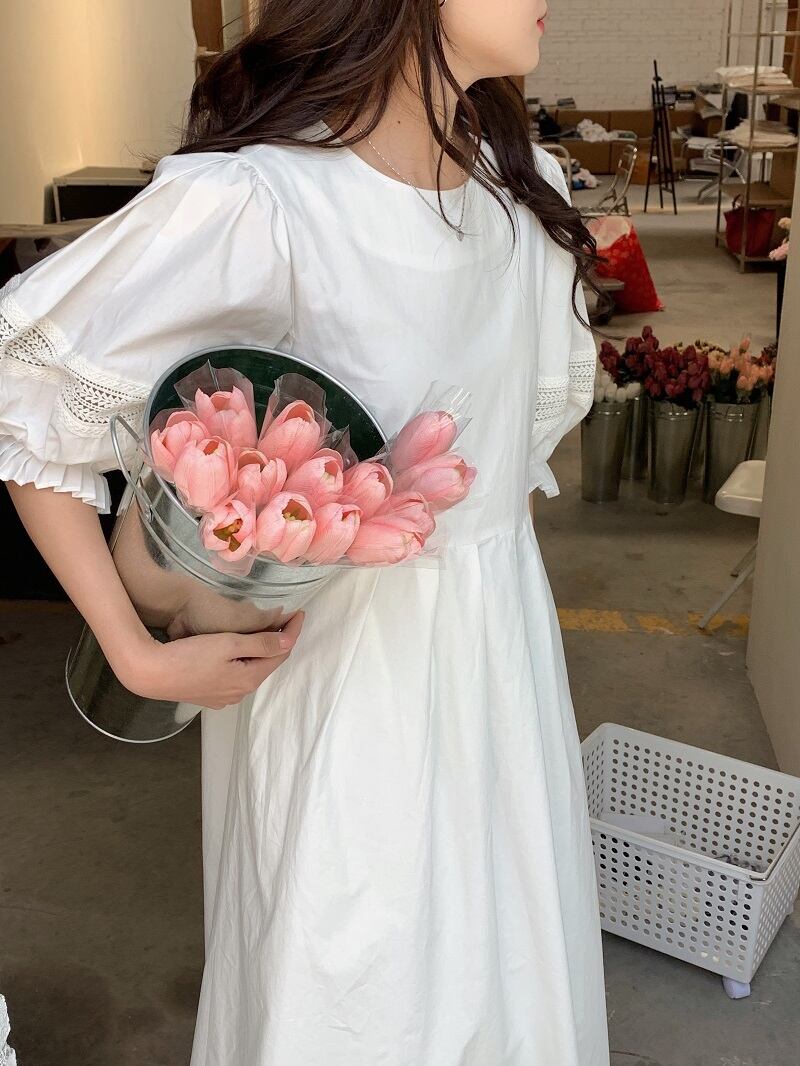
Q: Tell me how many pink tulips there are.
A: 14